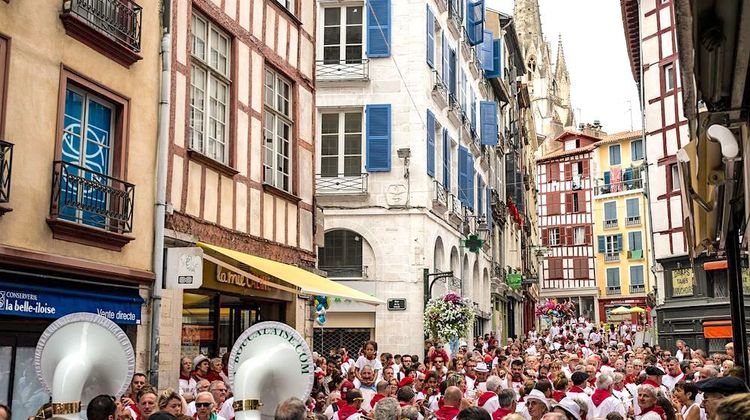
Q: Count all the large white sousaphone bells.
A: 2